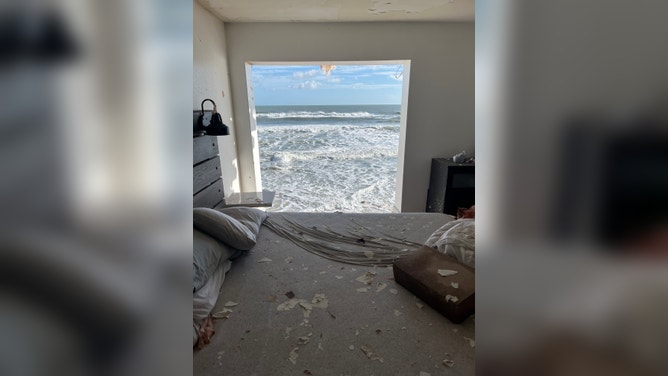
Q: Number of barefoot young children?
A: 0